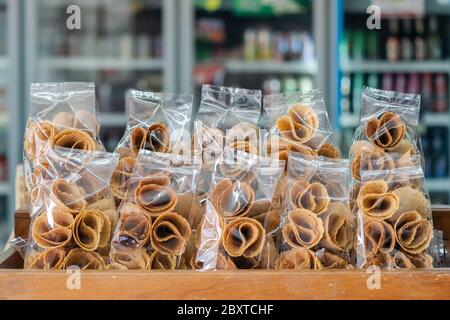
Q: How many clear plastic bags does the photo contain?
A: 10